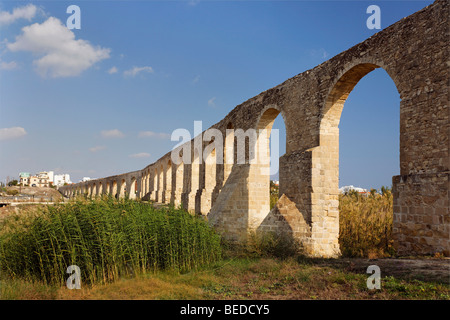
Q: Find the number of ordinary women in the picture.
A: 0